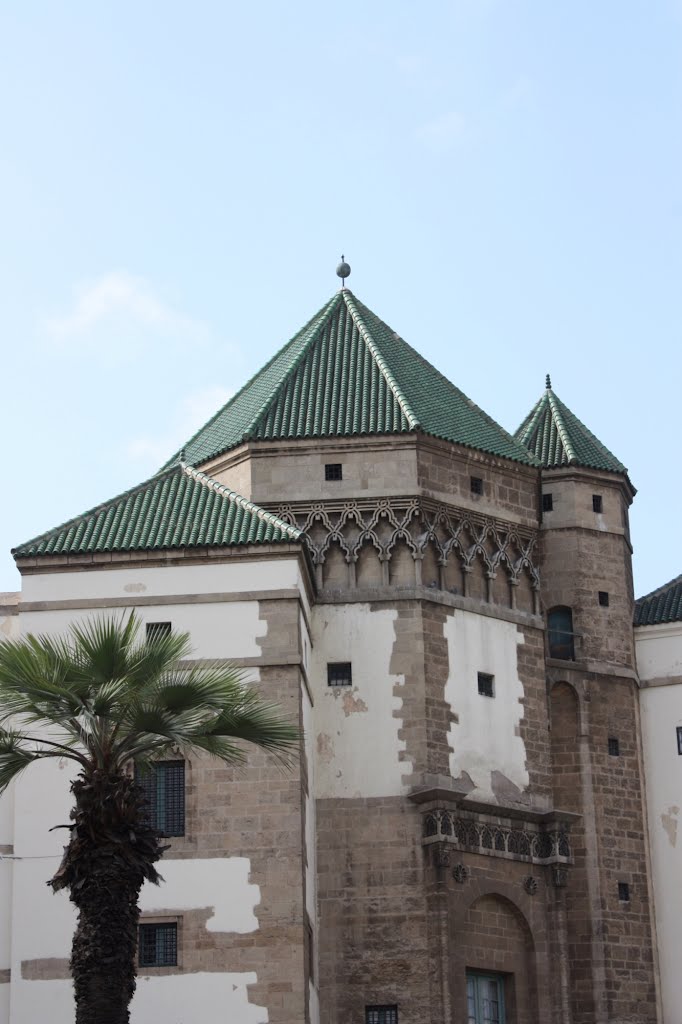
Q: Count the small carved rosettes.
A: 2